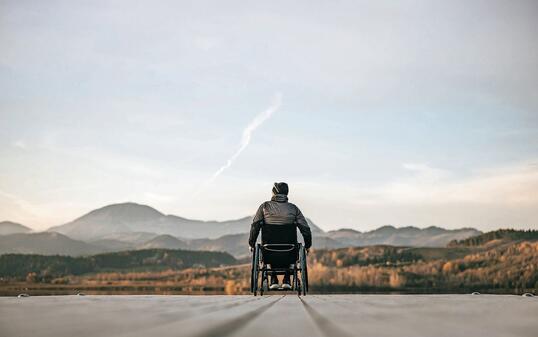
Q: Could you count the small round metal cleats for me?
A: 4